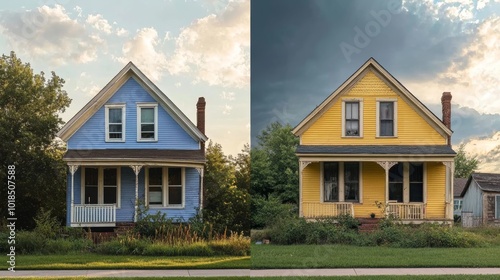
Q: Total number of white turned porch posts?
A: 6